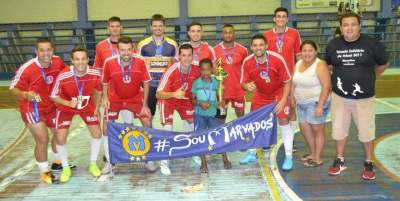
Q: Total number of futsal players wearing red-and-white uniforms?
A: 9